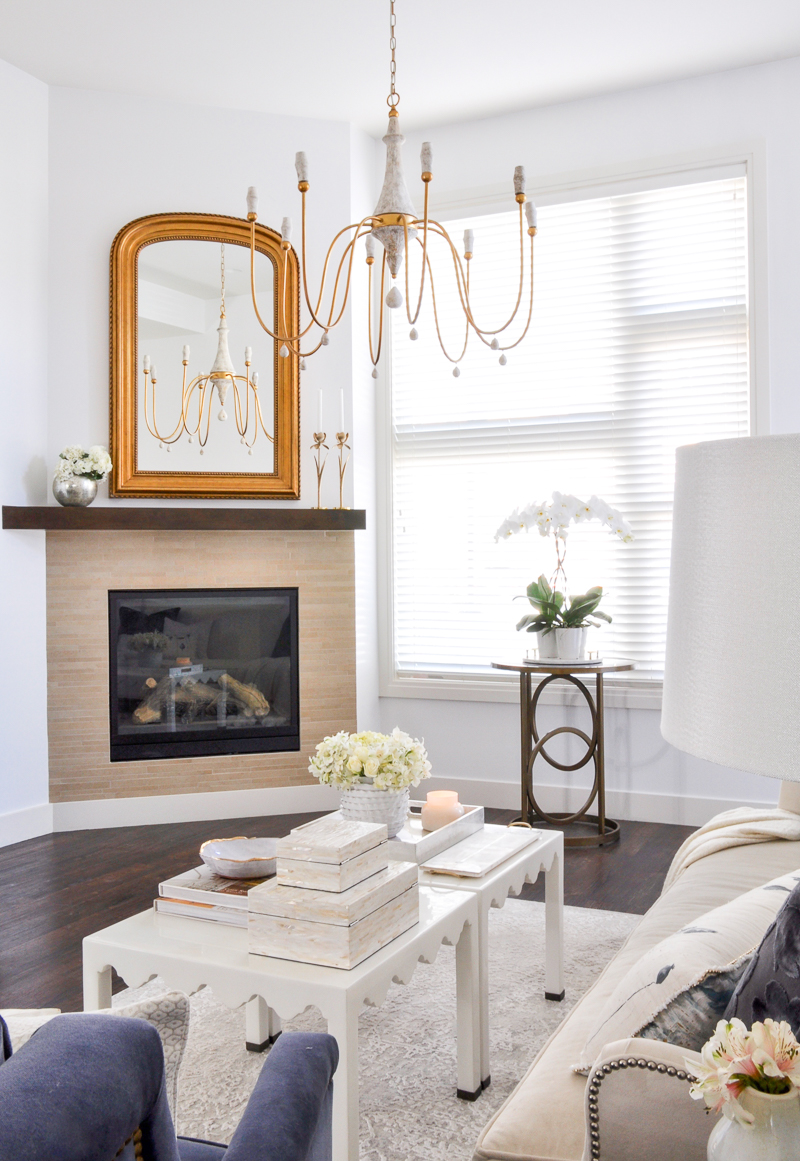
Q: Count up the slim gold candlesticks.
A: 2